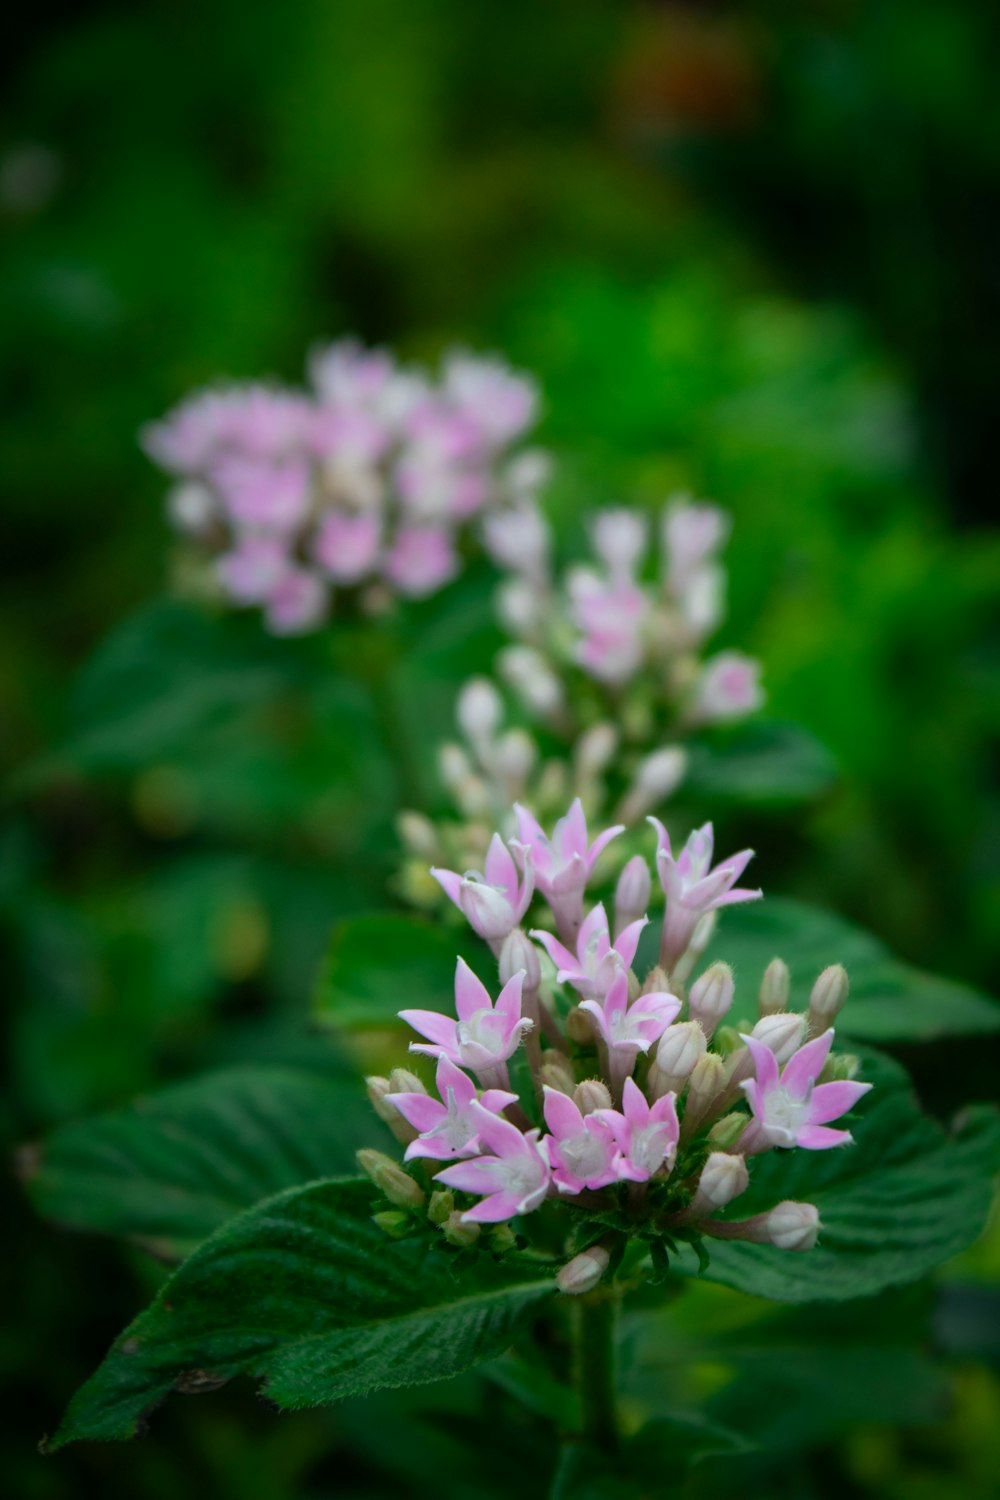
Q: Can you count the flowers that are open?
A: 11